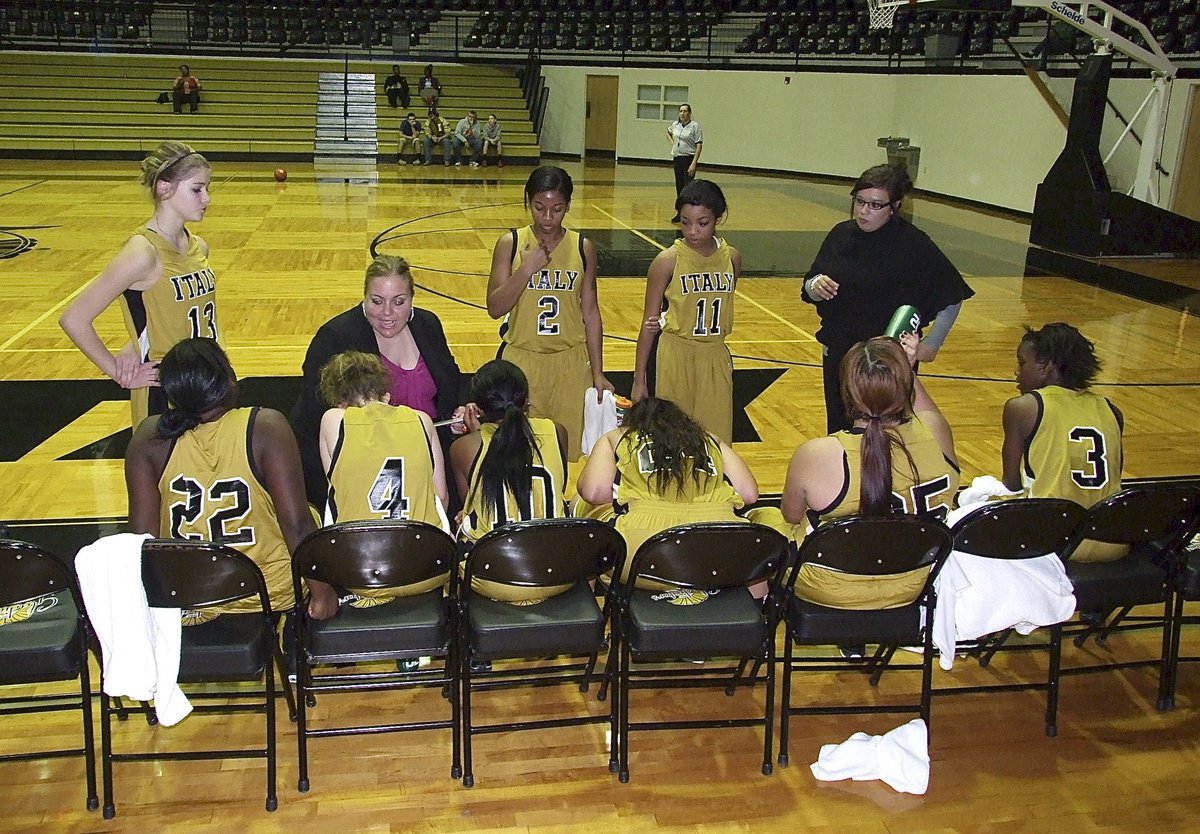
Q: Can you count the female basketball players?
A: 9